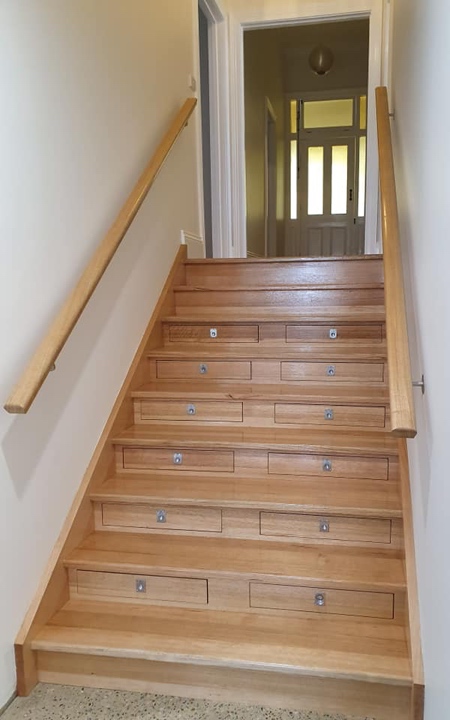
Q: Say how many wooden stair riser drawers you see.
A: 12